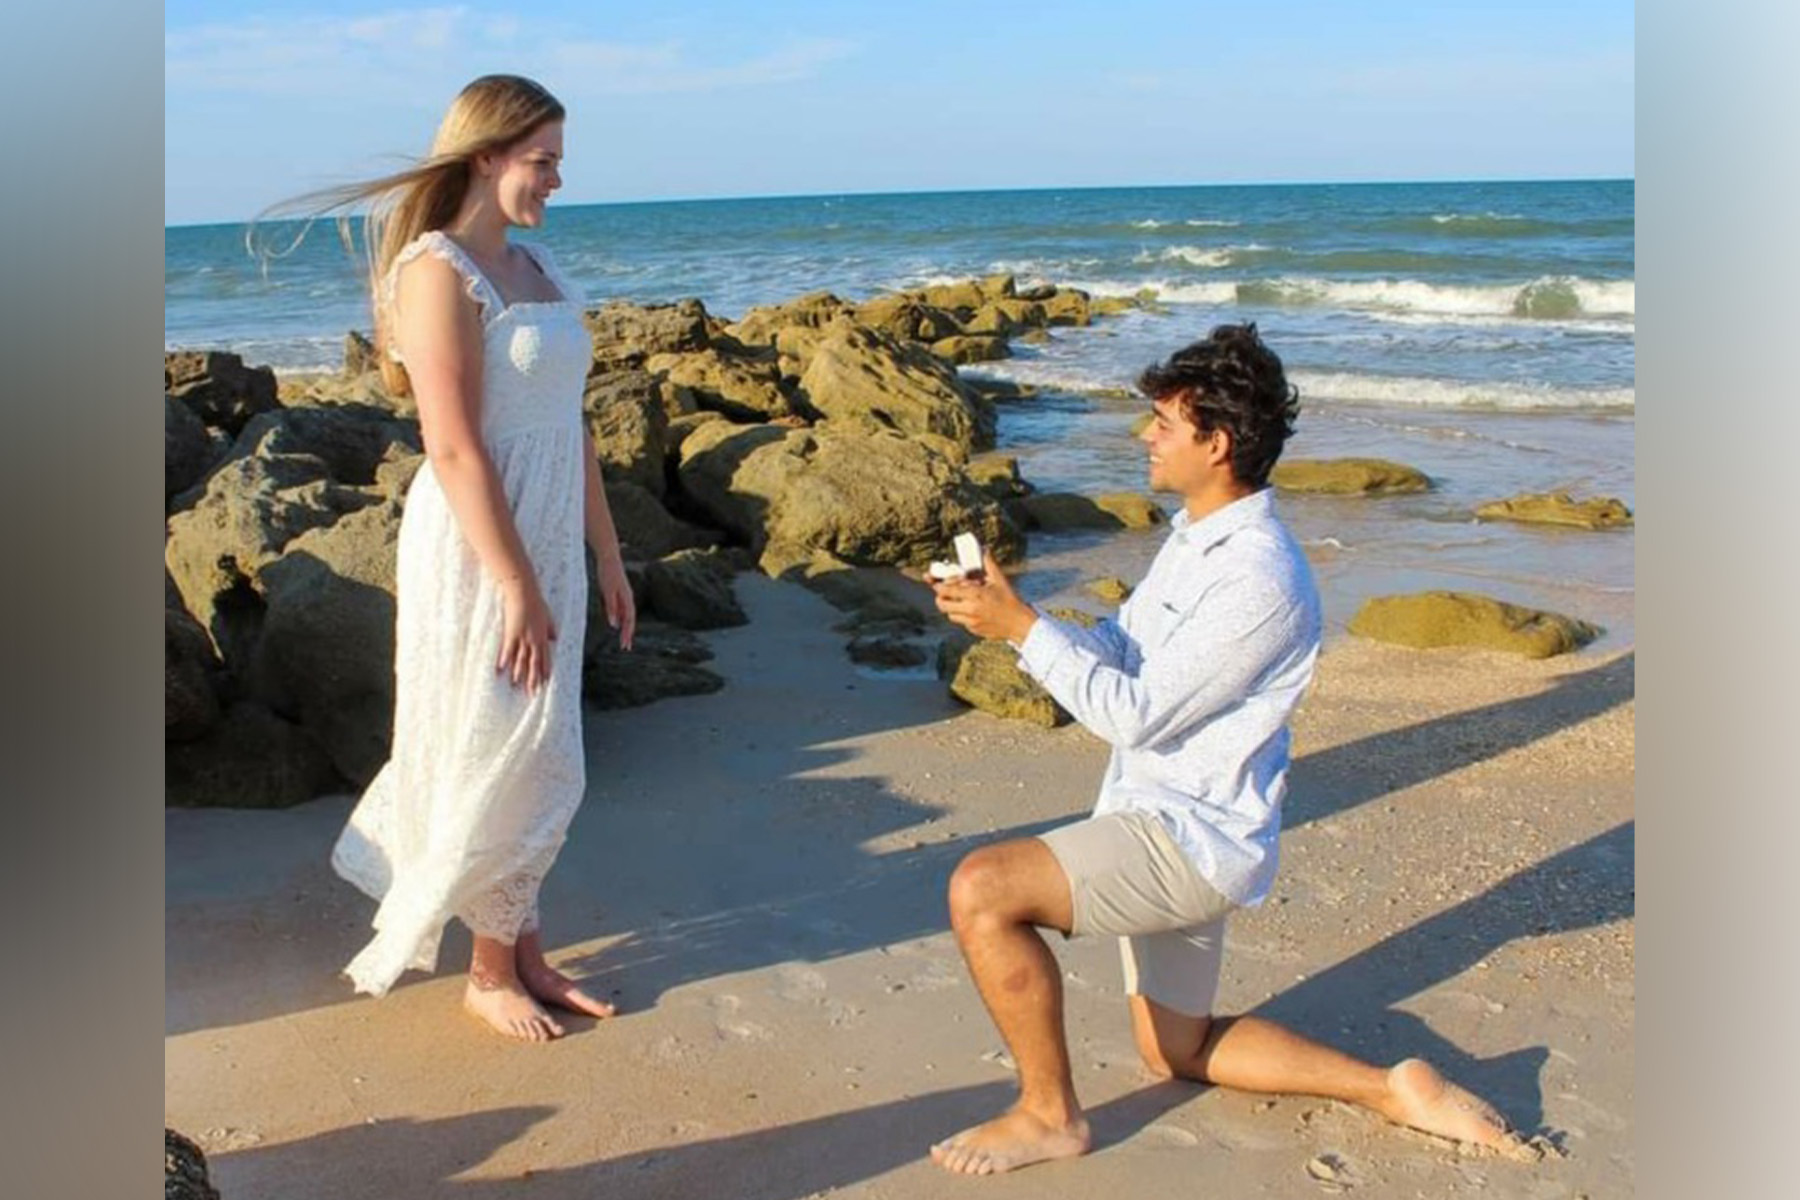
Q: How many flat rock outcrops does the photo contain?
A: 3